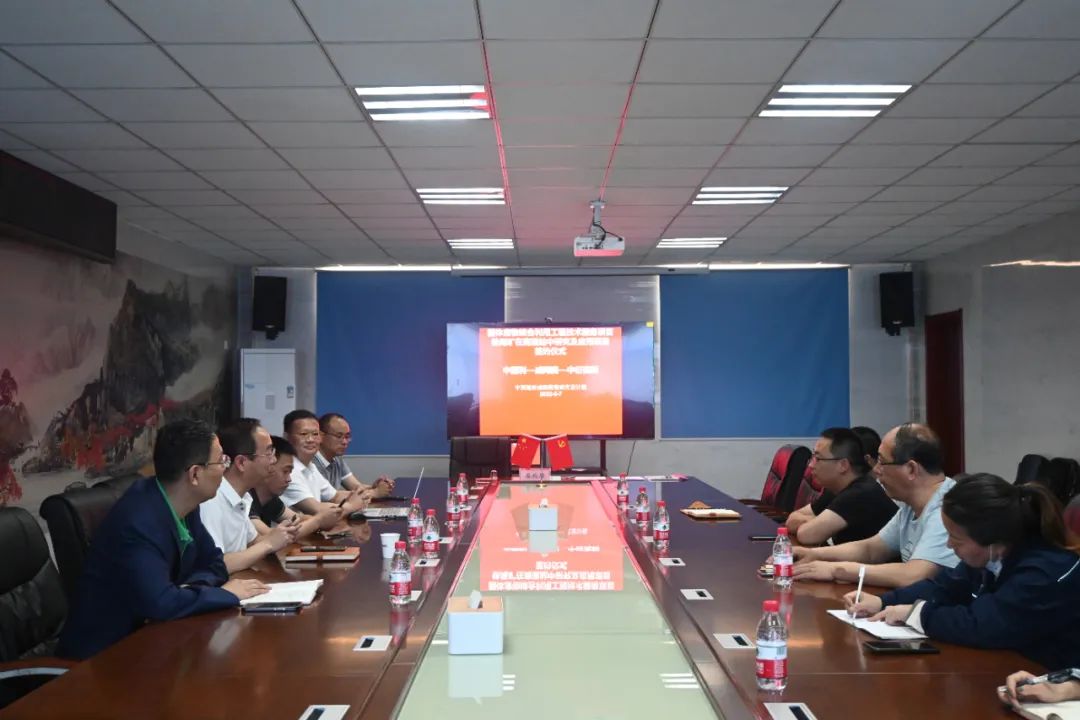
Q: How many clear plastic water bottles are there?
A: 10